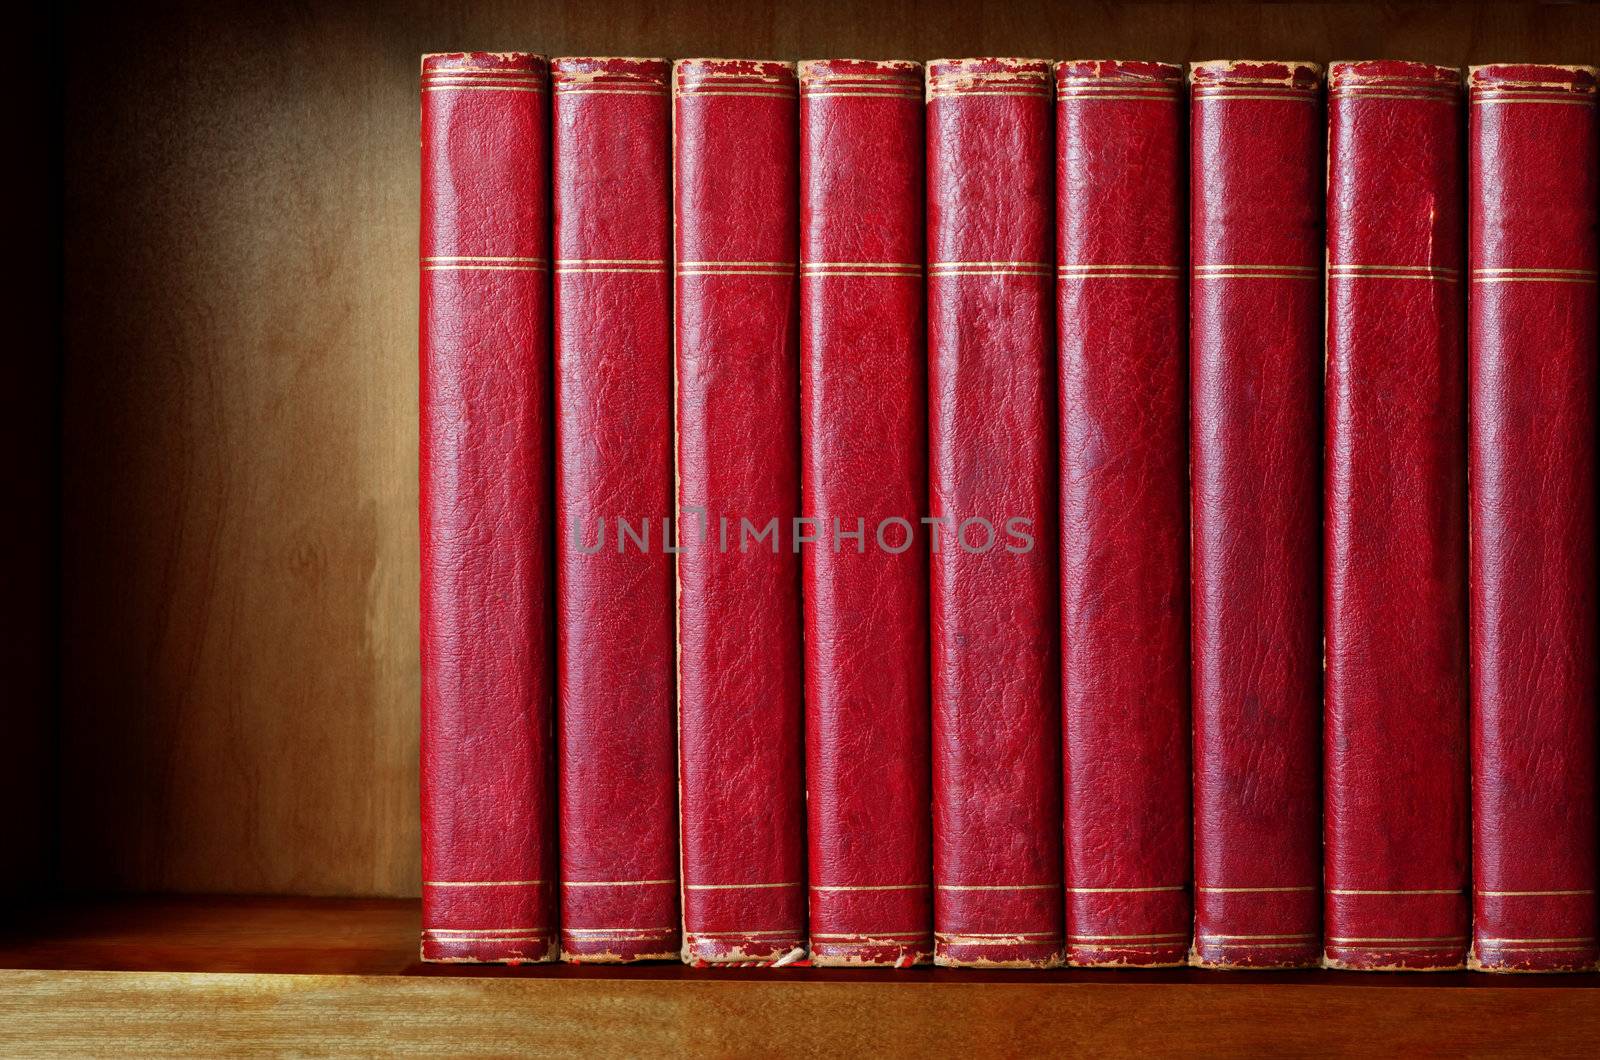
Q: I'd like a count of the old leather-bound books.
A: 9